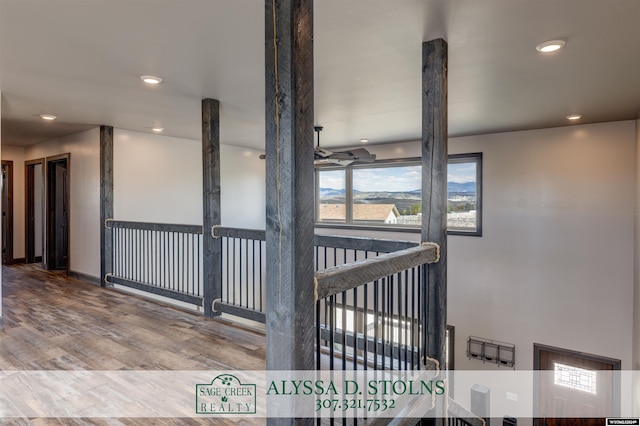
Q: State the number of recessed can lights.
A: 6